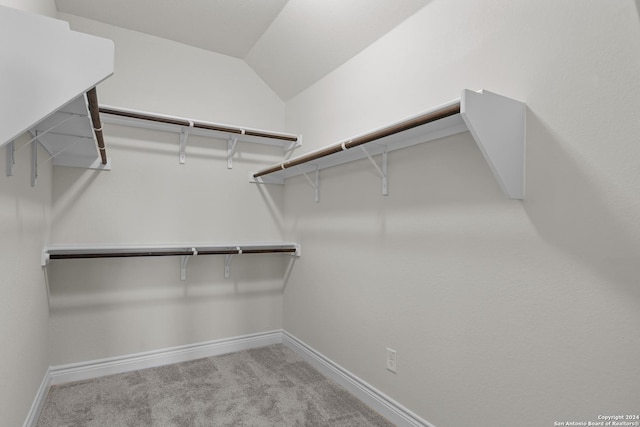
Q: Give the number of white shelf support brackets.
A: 8